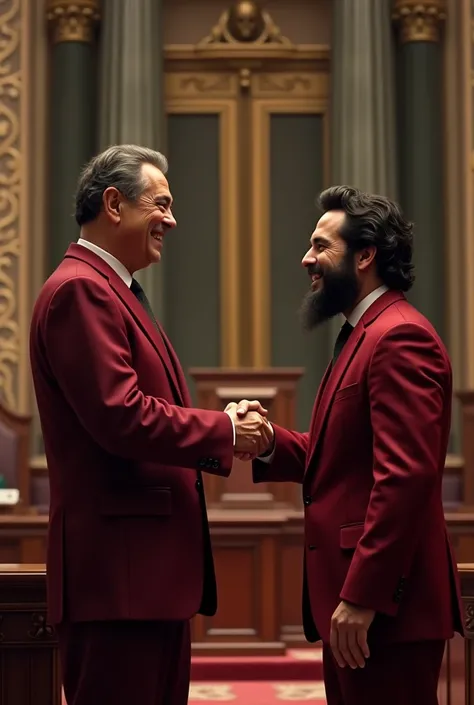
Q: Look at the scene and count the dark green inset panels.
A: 2